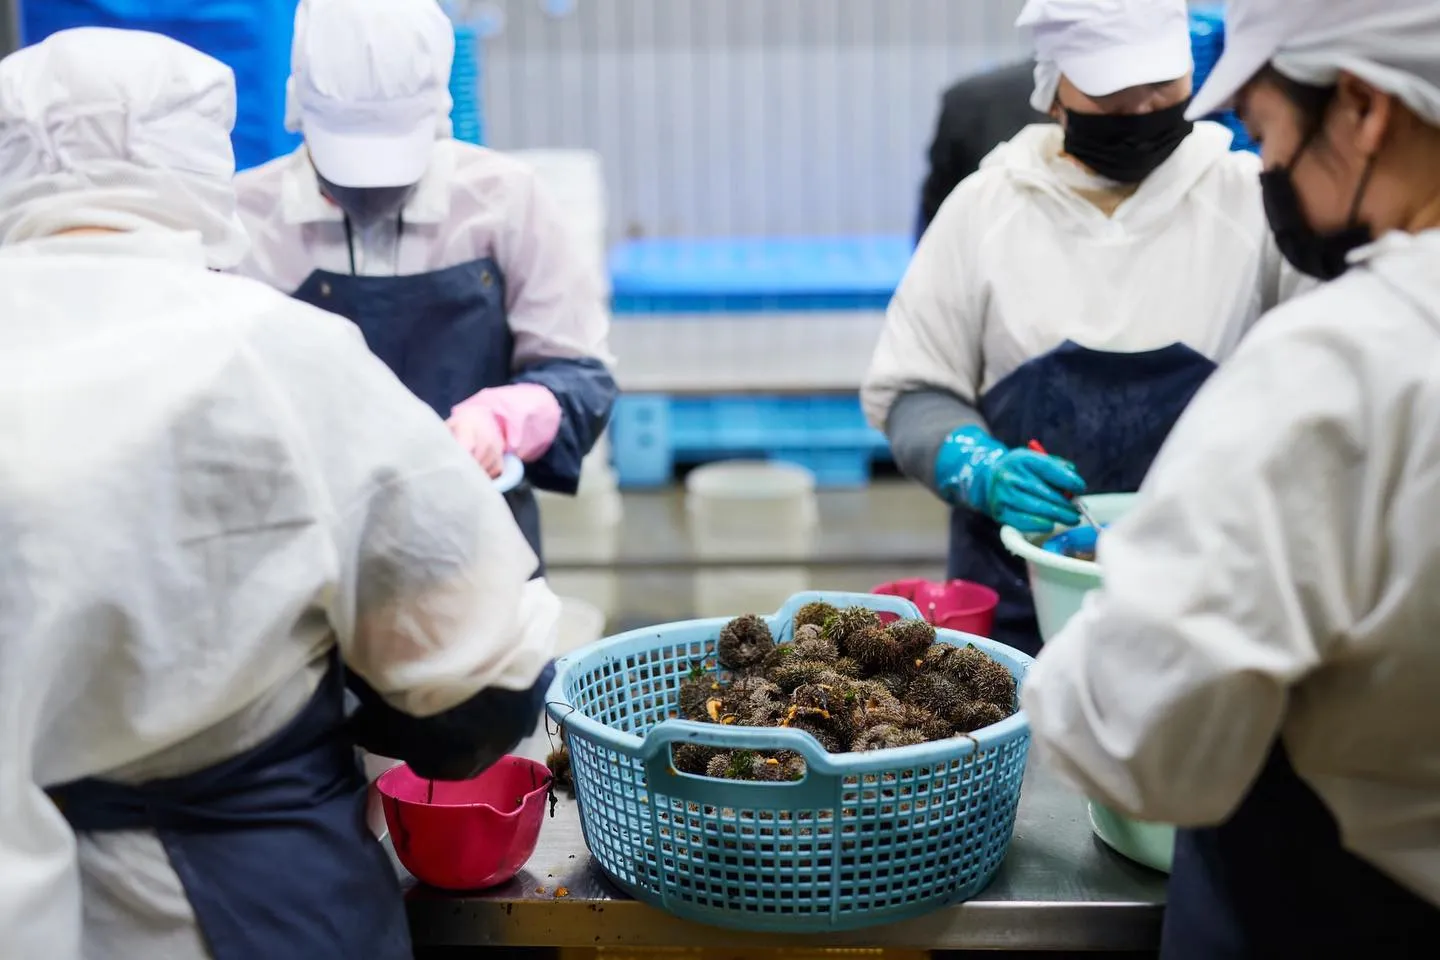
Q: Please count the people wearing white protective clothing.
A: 4